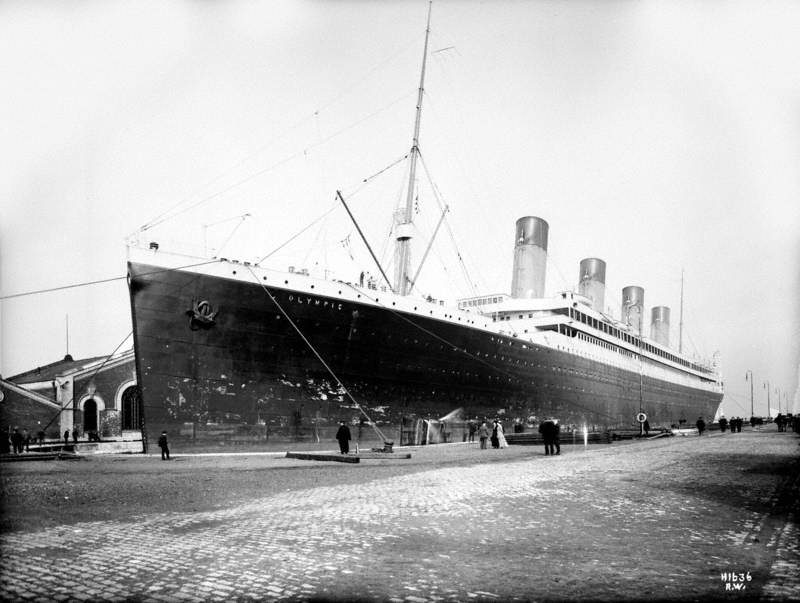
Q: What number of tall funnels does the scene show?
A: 4